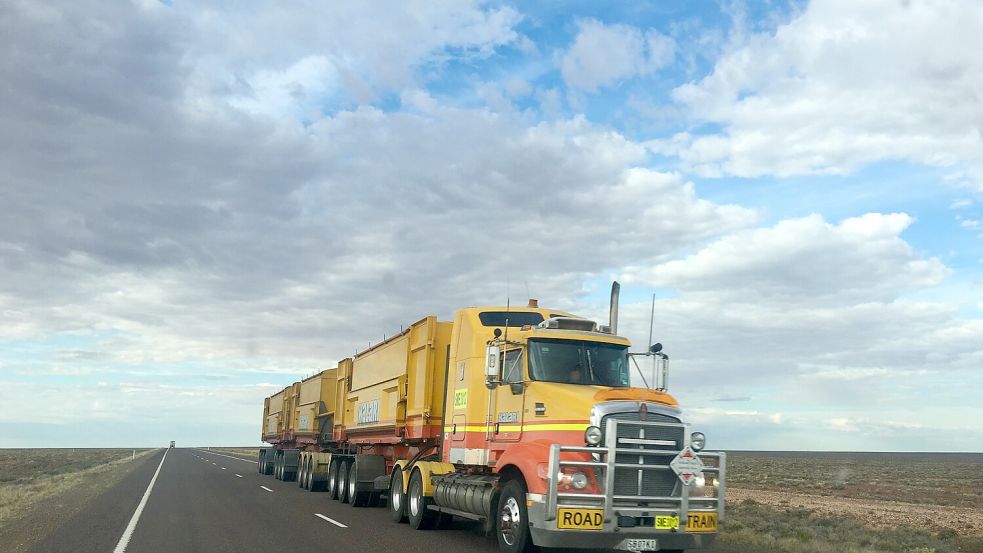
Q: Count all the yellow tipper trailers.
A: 3